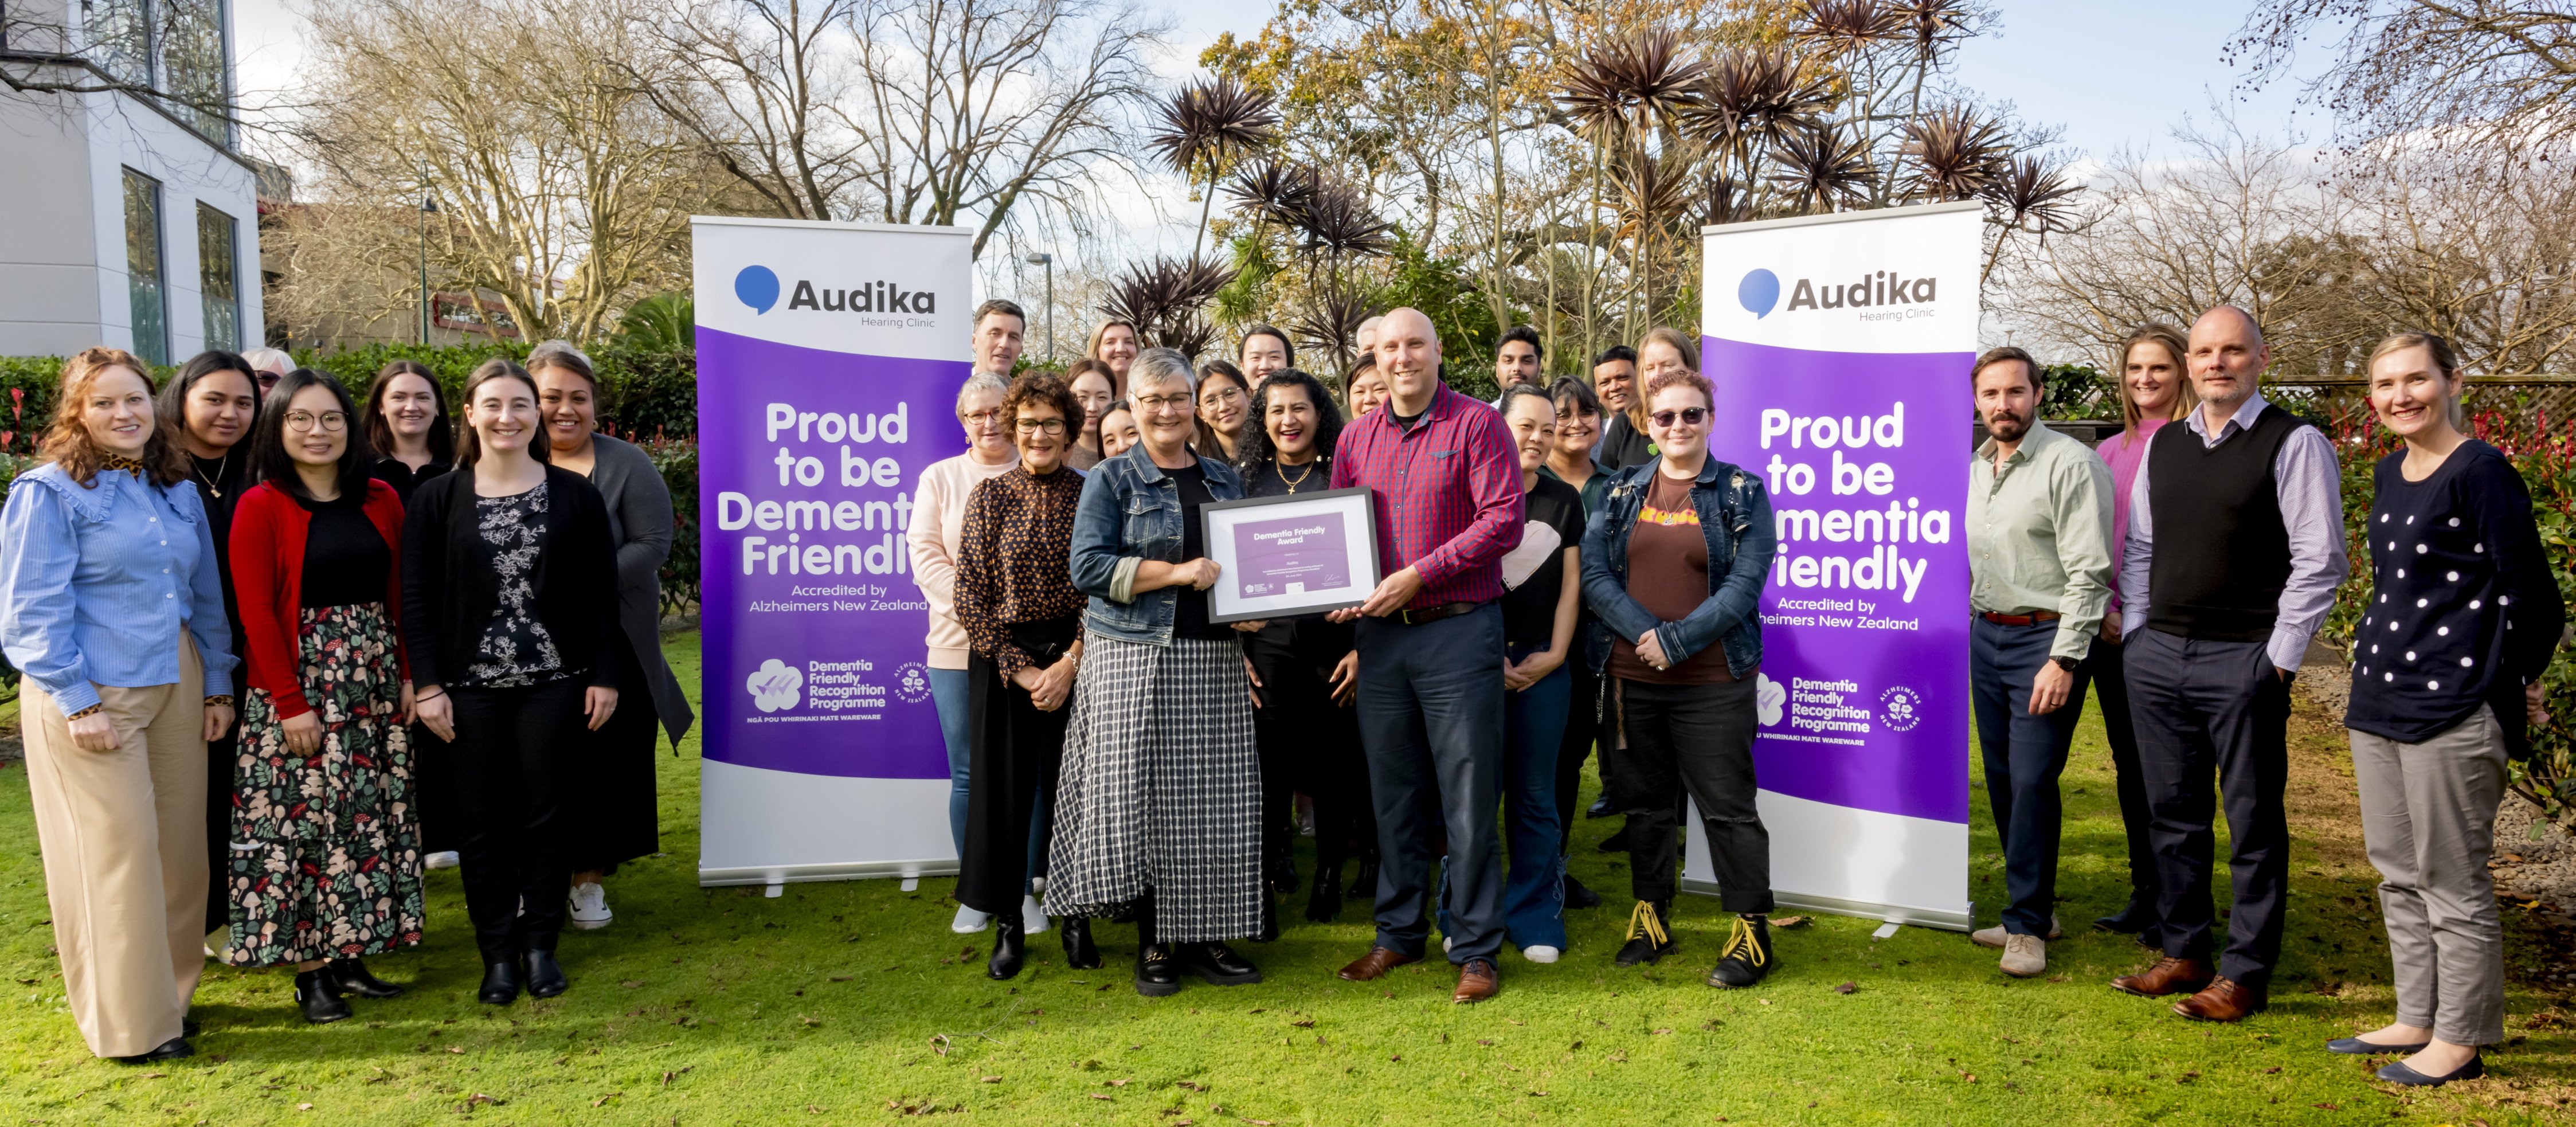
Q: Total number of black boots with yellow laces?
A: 2